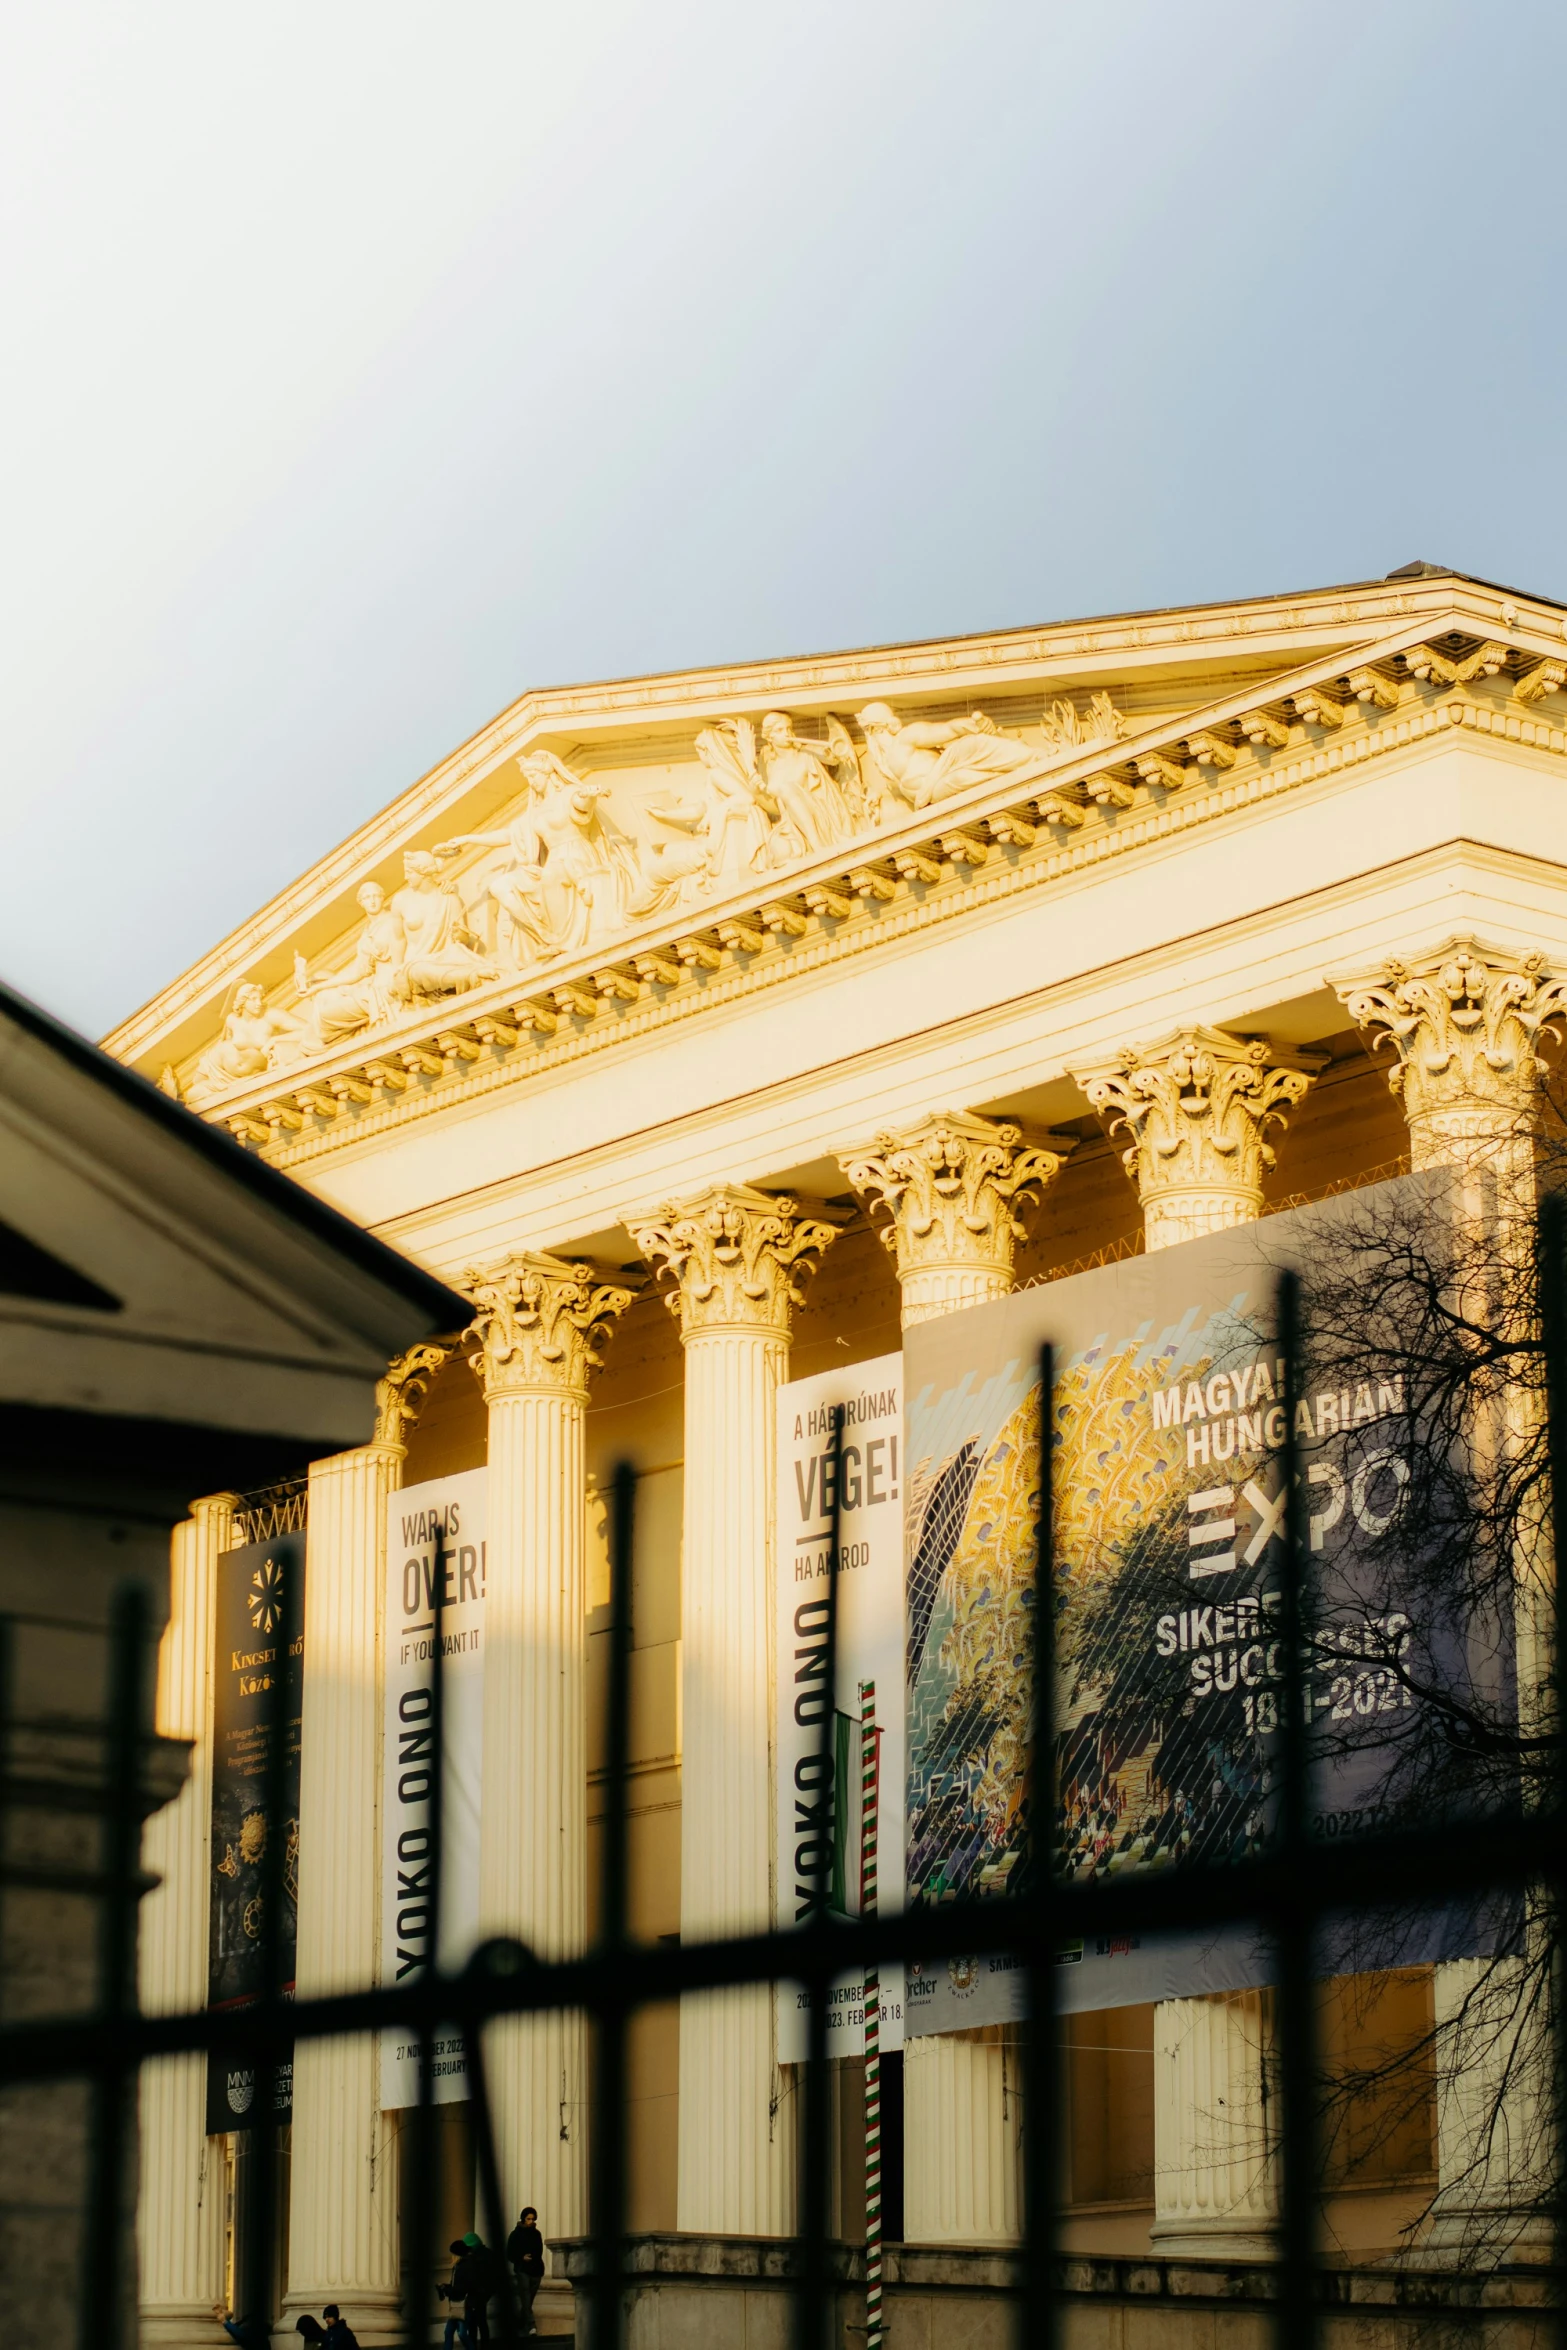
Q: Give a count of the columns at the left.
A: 4